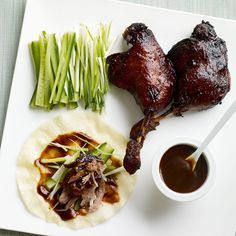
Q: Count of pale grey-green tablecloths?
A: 1